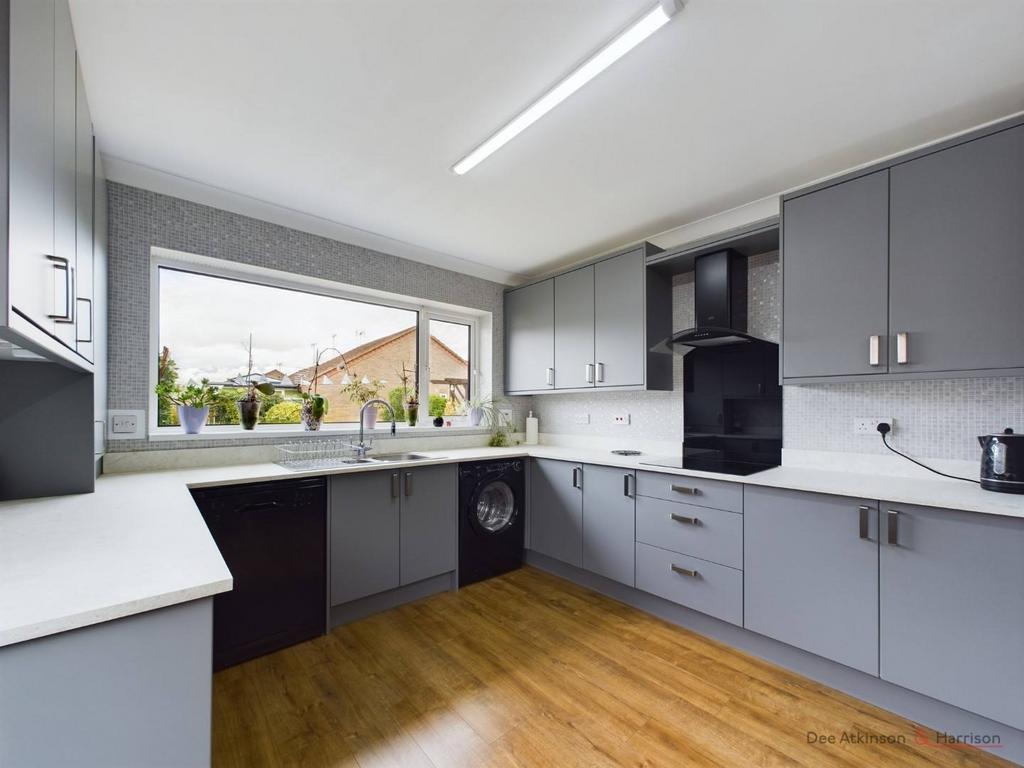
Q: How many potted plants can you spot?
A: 7